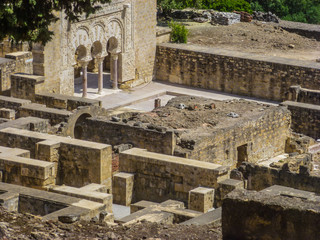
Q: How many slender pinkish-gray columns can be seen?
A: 3